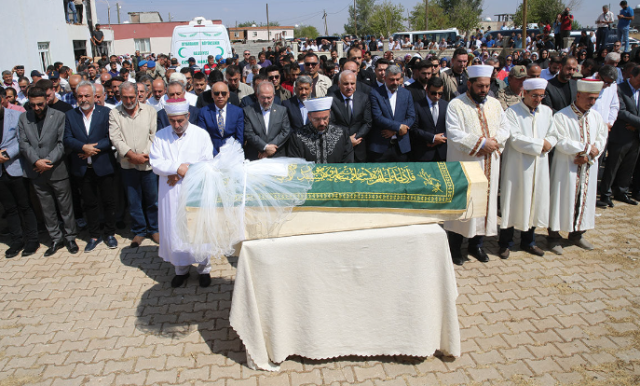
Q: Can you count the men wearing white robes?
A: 4